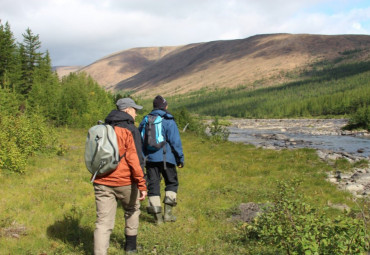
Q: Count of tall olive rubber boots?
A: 2